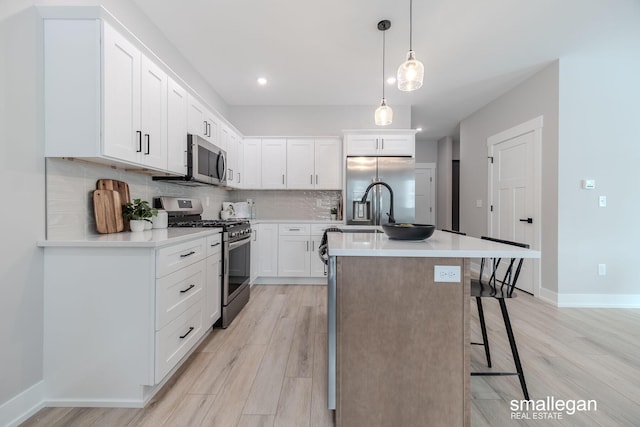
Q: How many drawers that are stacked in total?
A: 3